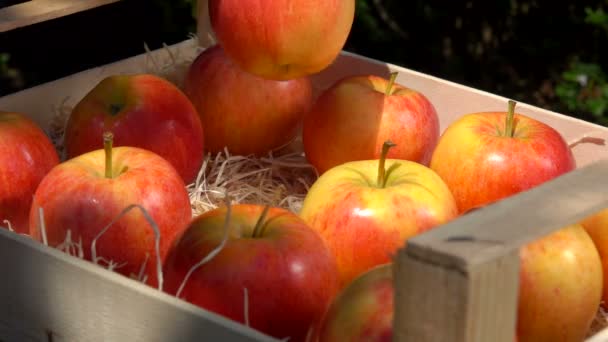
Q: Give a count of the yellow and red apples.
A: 12